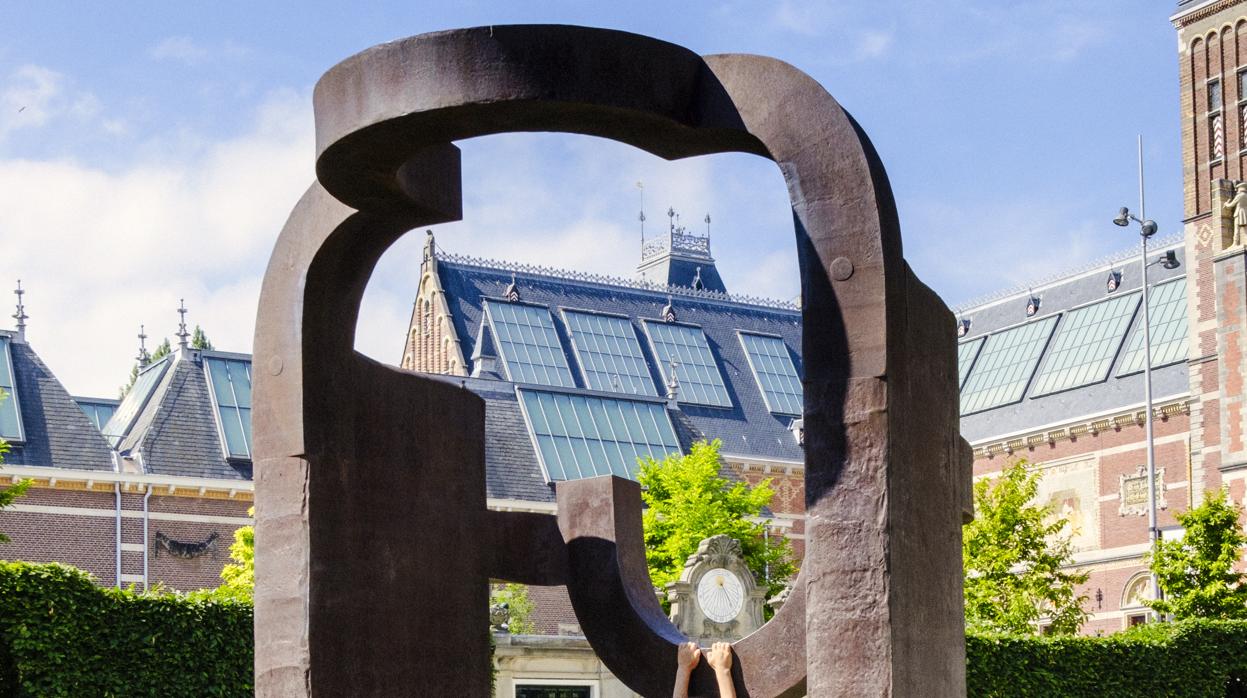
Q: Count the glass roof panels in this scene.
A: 13